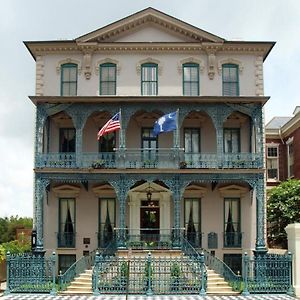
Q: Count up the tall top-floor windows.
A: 5